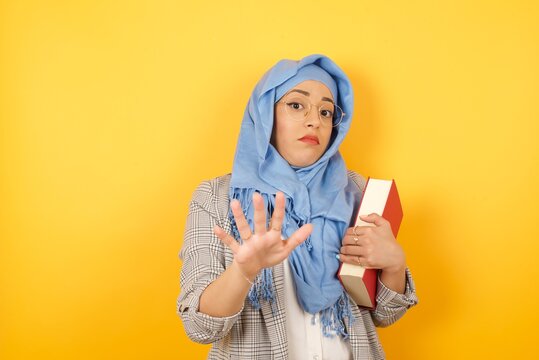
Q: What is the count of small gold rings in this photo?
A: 3